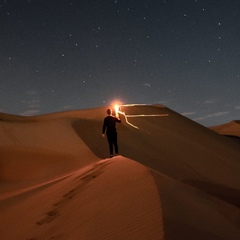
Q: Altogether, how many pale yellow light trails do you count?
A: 3